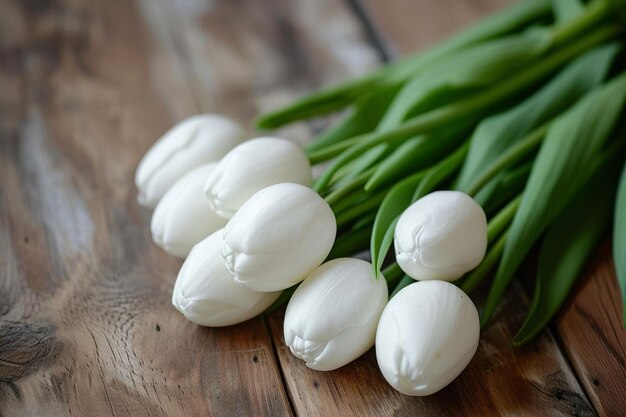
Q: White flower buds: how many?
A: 8